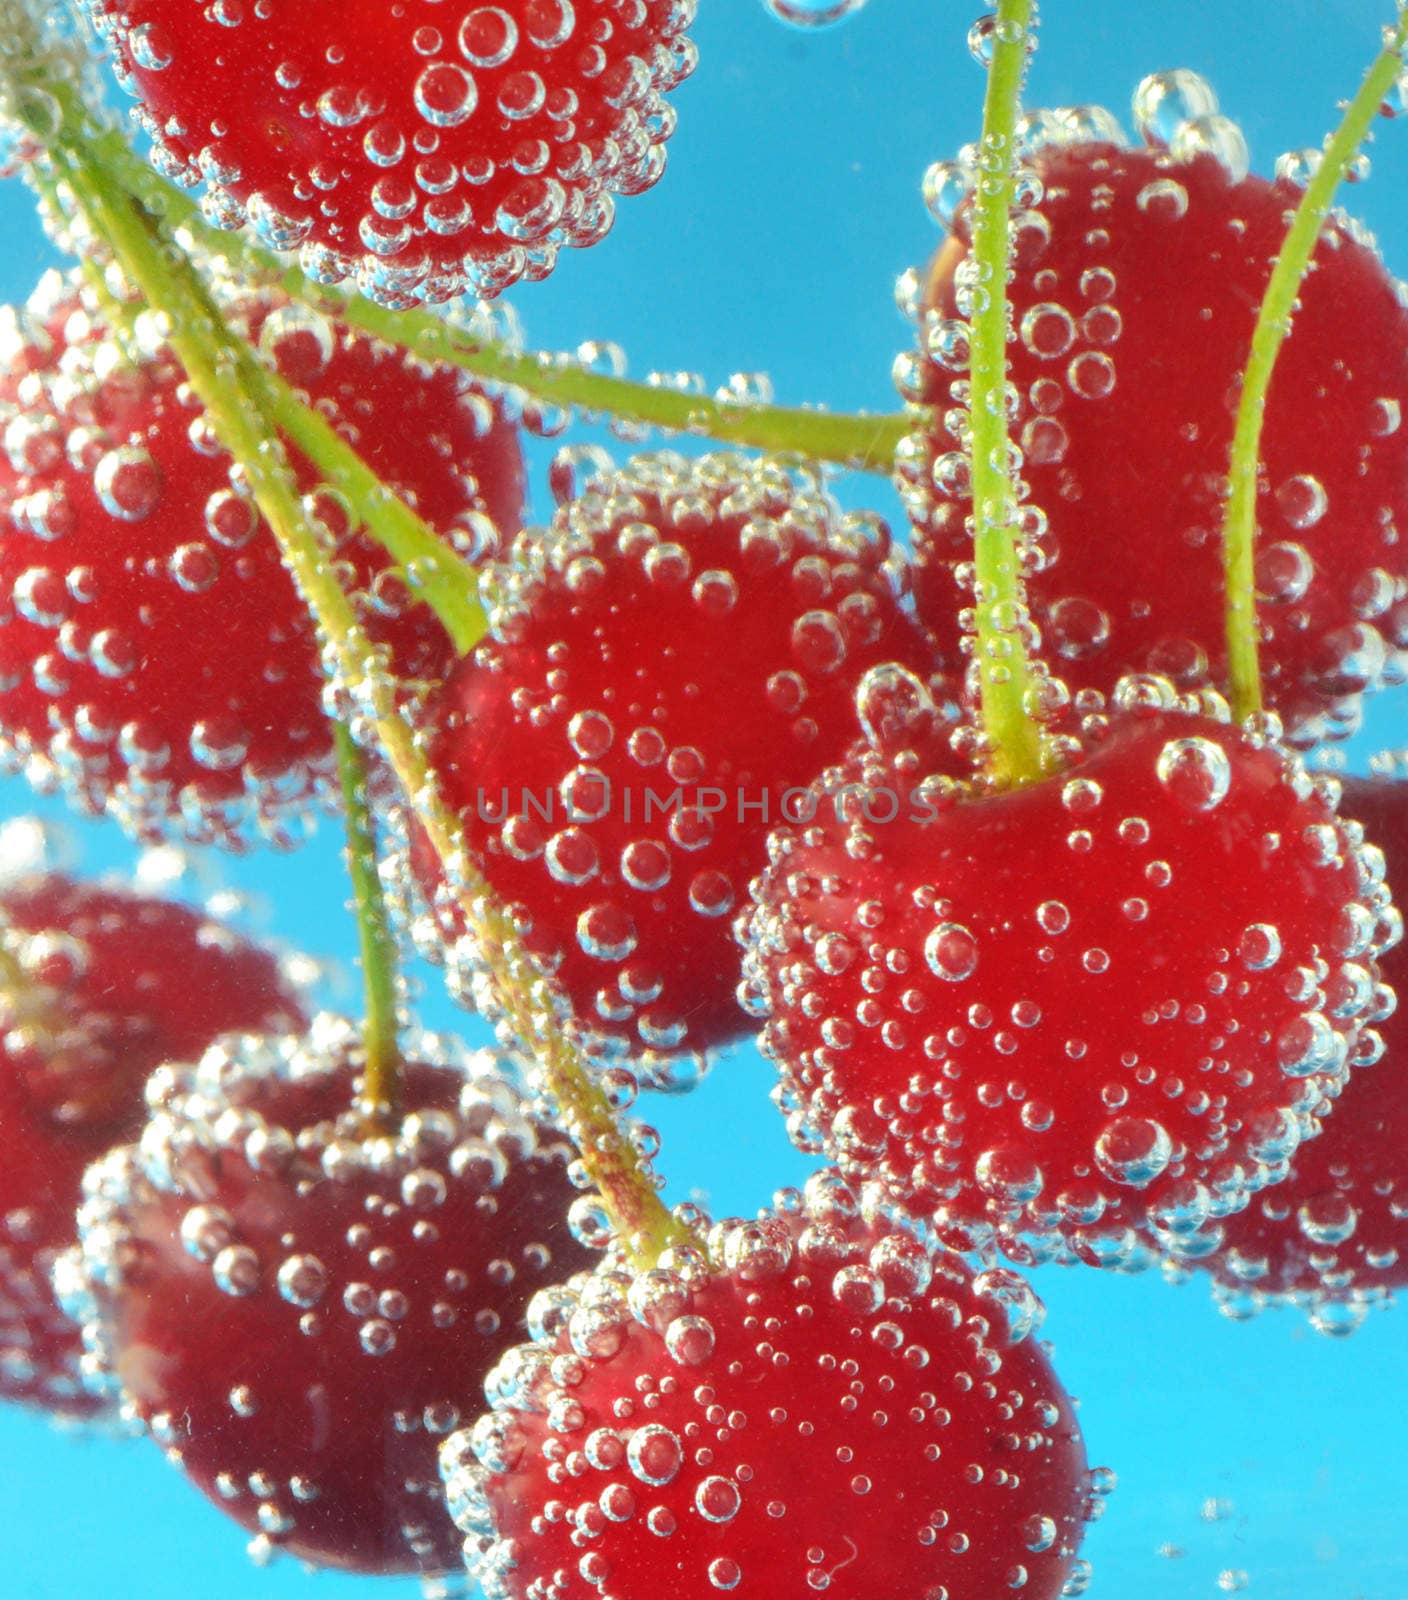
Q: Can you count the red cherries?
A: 9